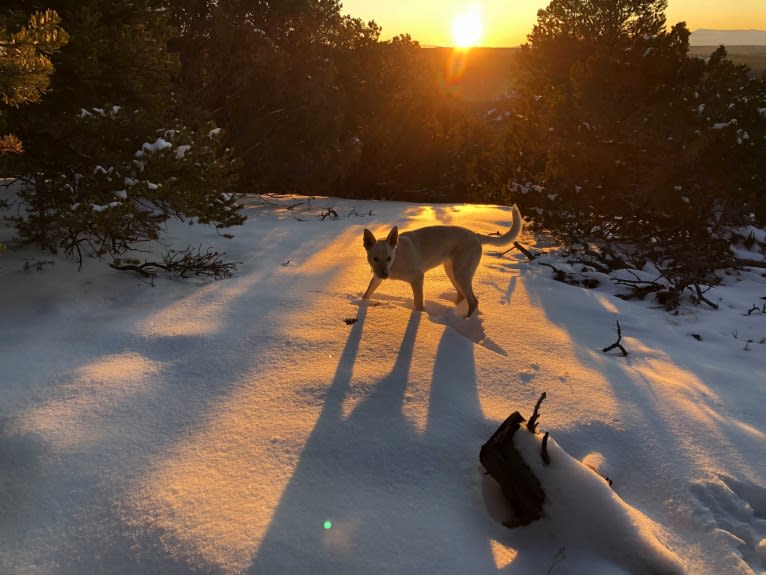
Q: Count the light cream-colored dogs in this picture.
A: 1